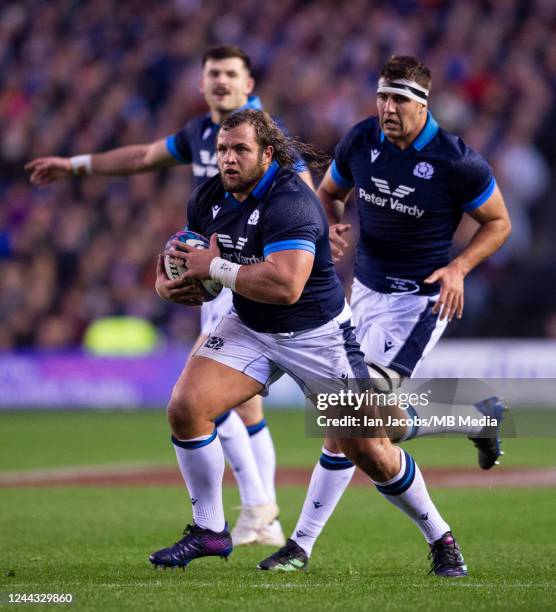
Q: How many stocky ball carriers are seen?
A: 1